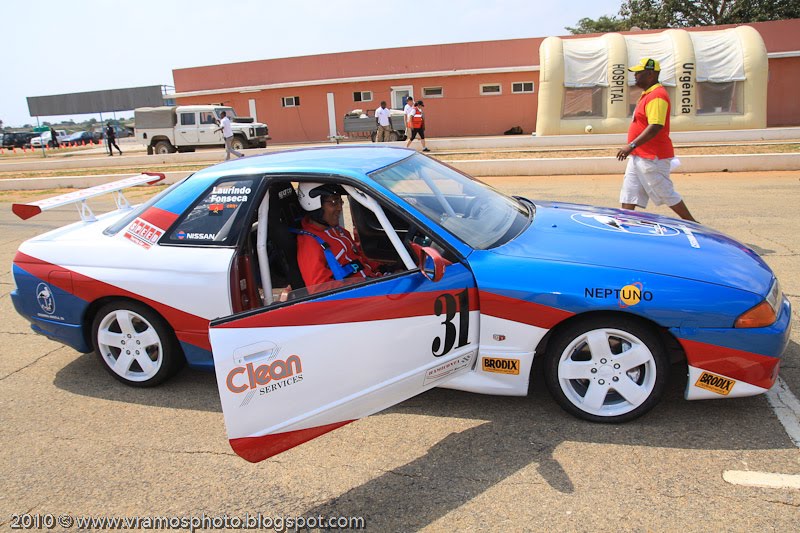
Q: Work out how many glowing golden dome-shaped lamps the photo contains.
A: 0